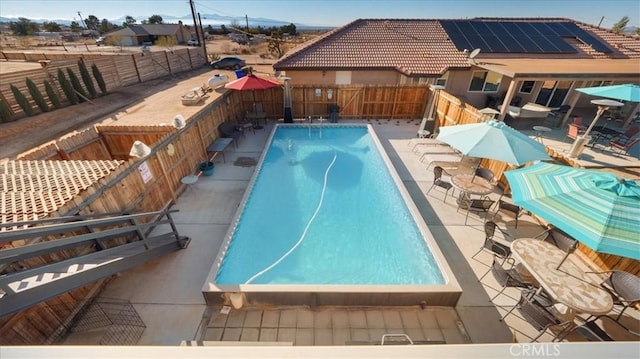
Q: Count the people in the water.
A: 0